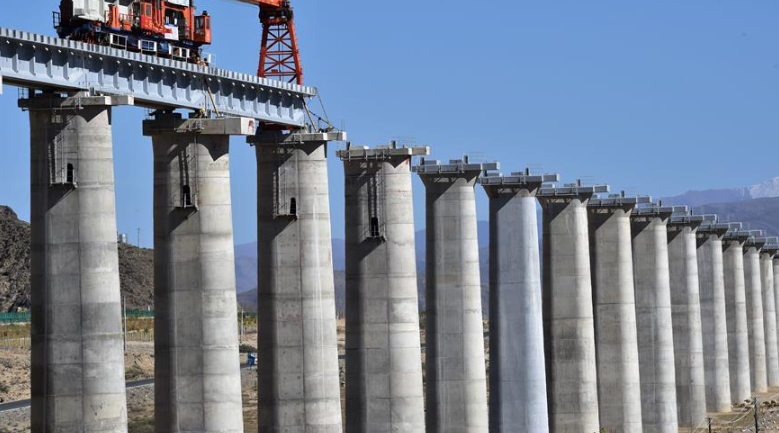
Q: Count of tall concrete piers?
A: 15